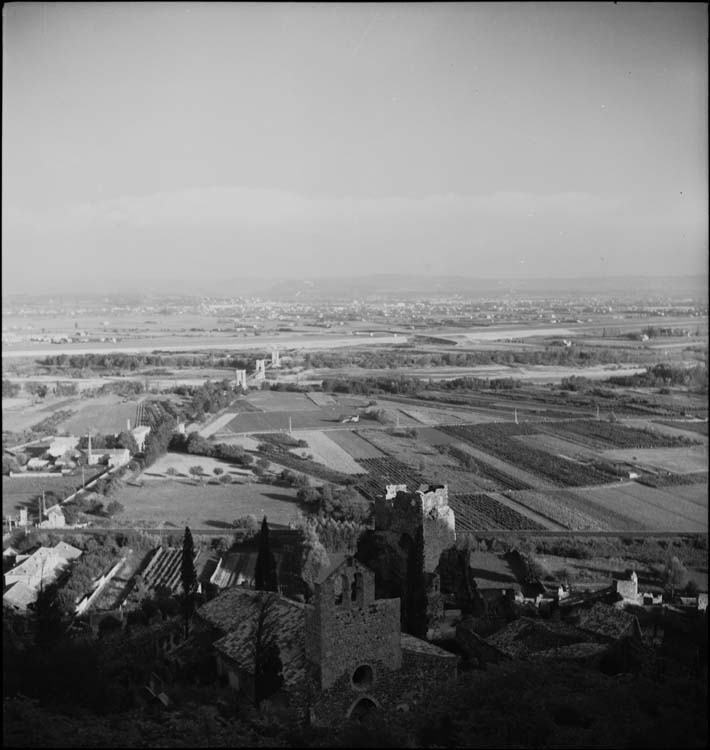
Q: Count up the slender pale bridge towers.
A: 3